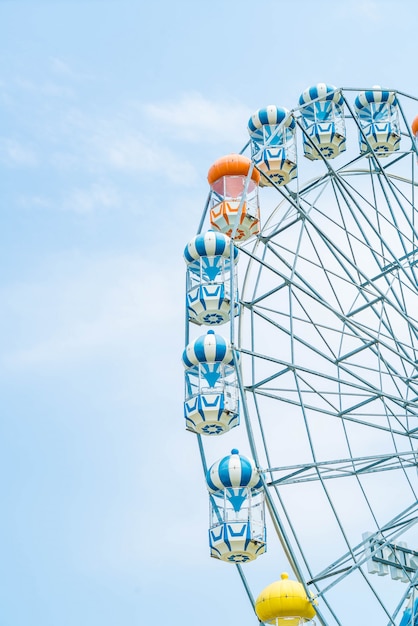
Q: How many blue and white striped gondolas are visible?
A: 6